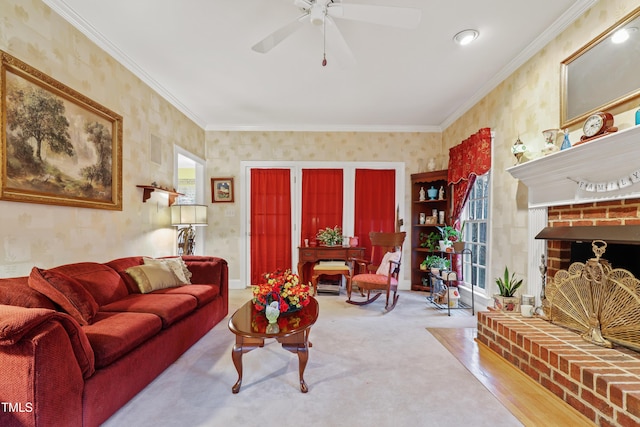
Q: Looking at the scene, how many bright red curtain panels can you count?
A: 3